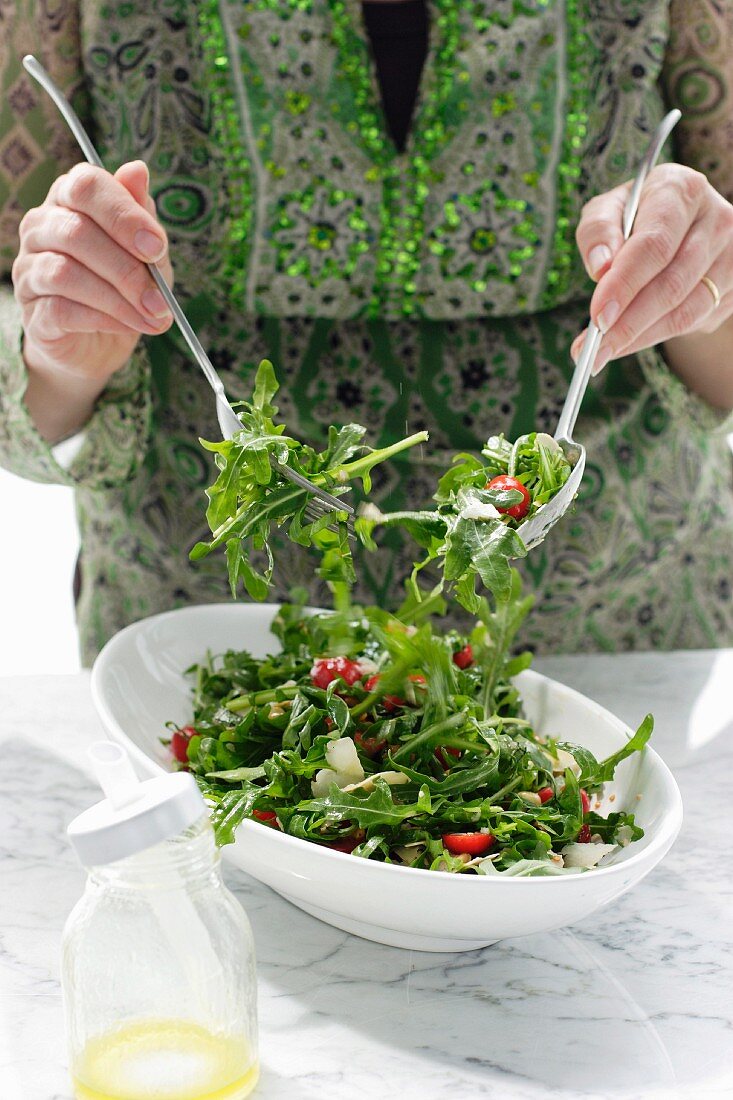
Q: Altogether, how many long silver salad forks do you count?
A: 1